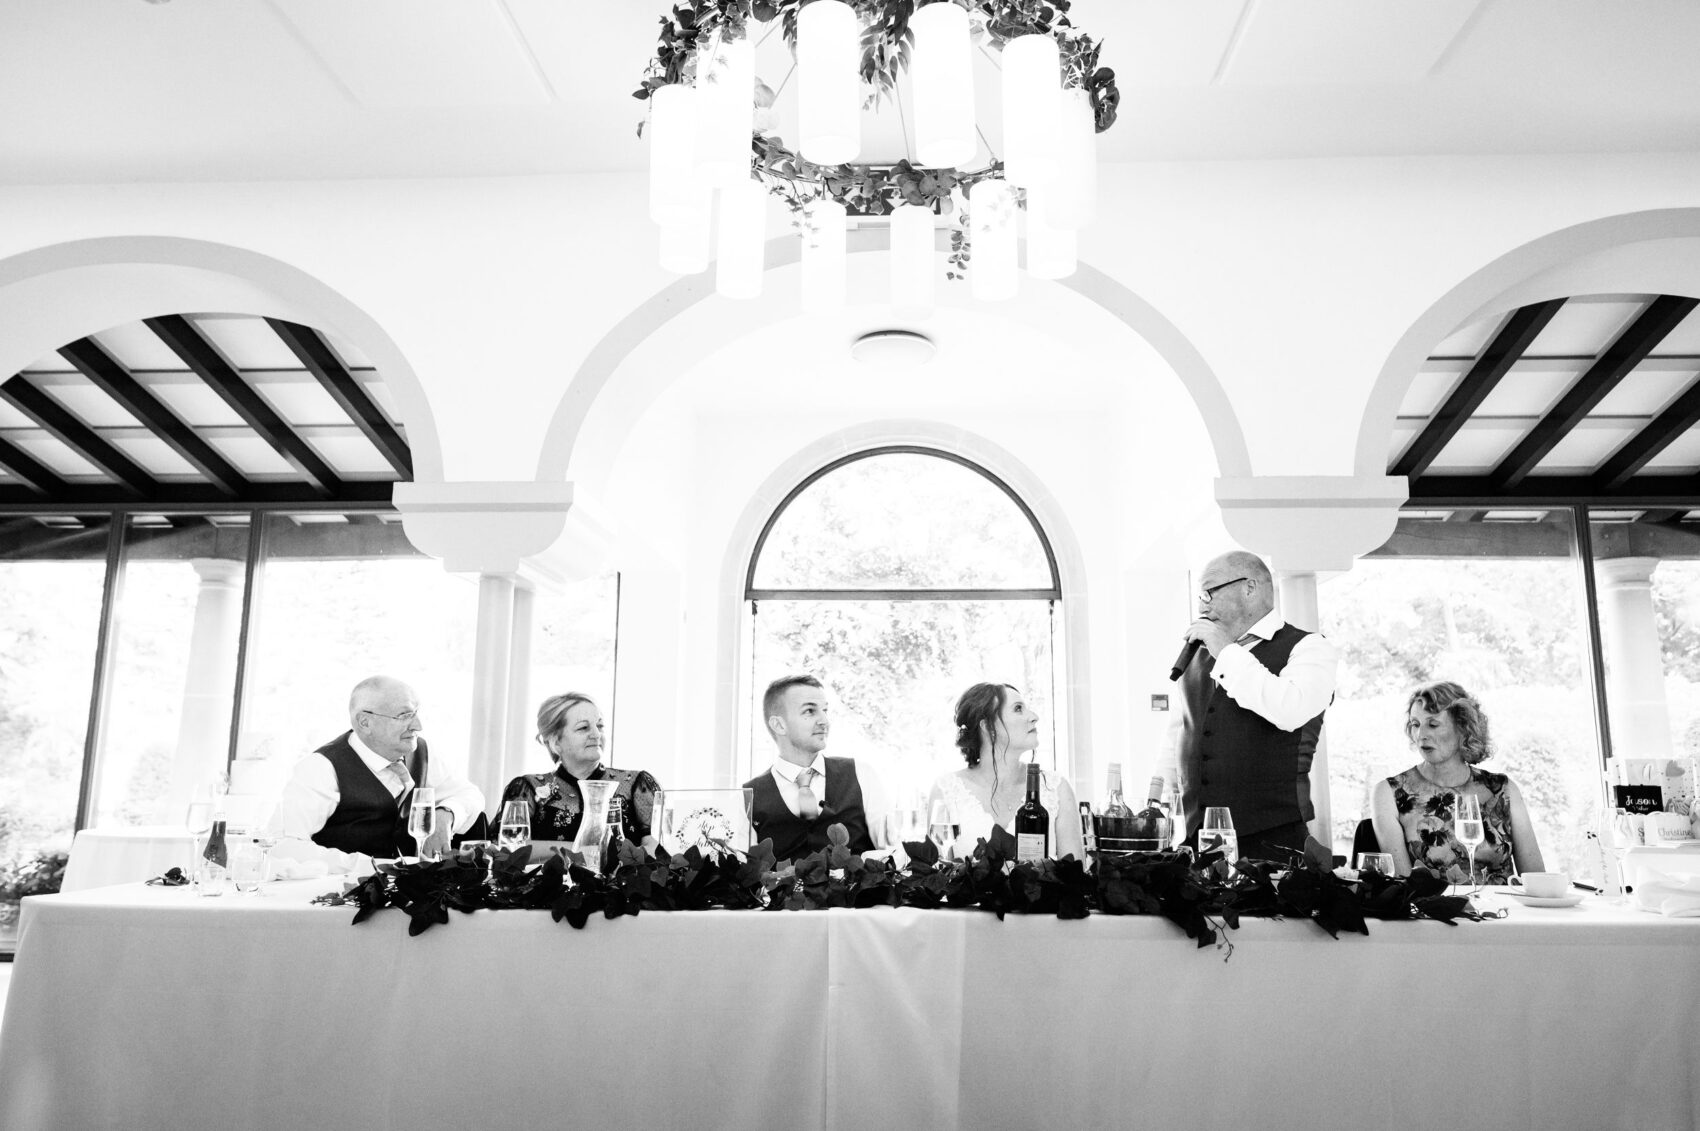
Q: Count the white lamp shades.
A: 12